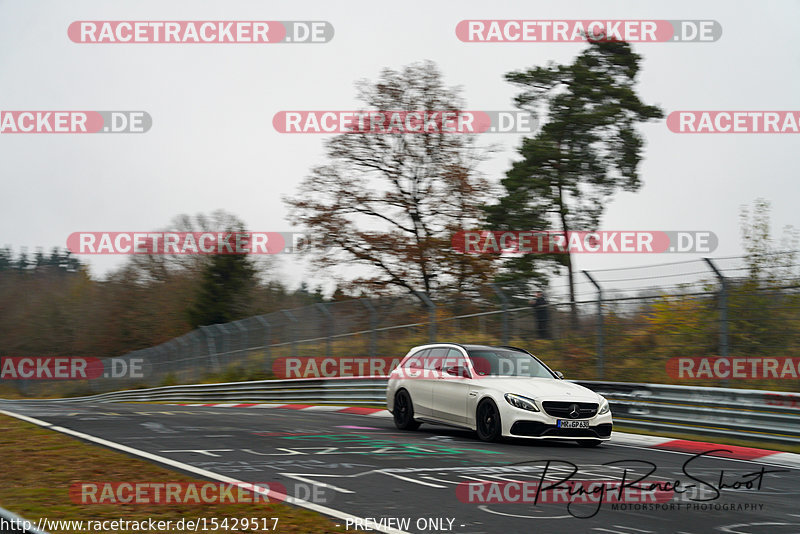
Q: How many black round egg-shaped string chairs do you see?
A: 0